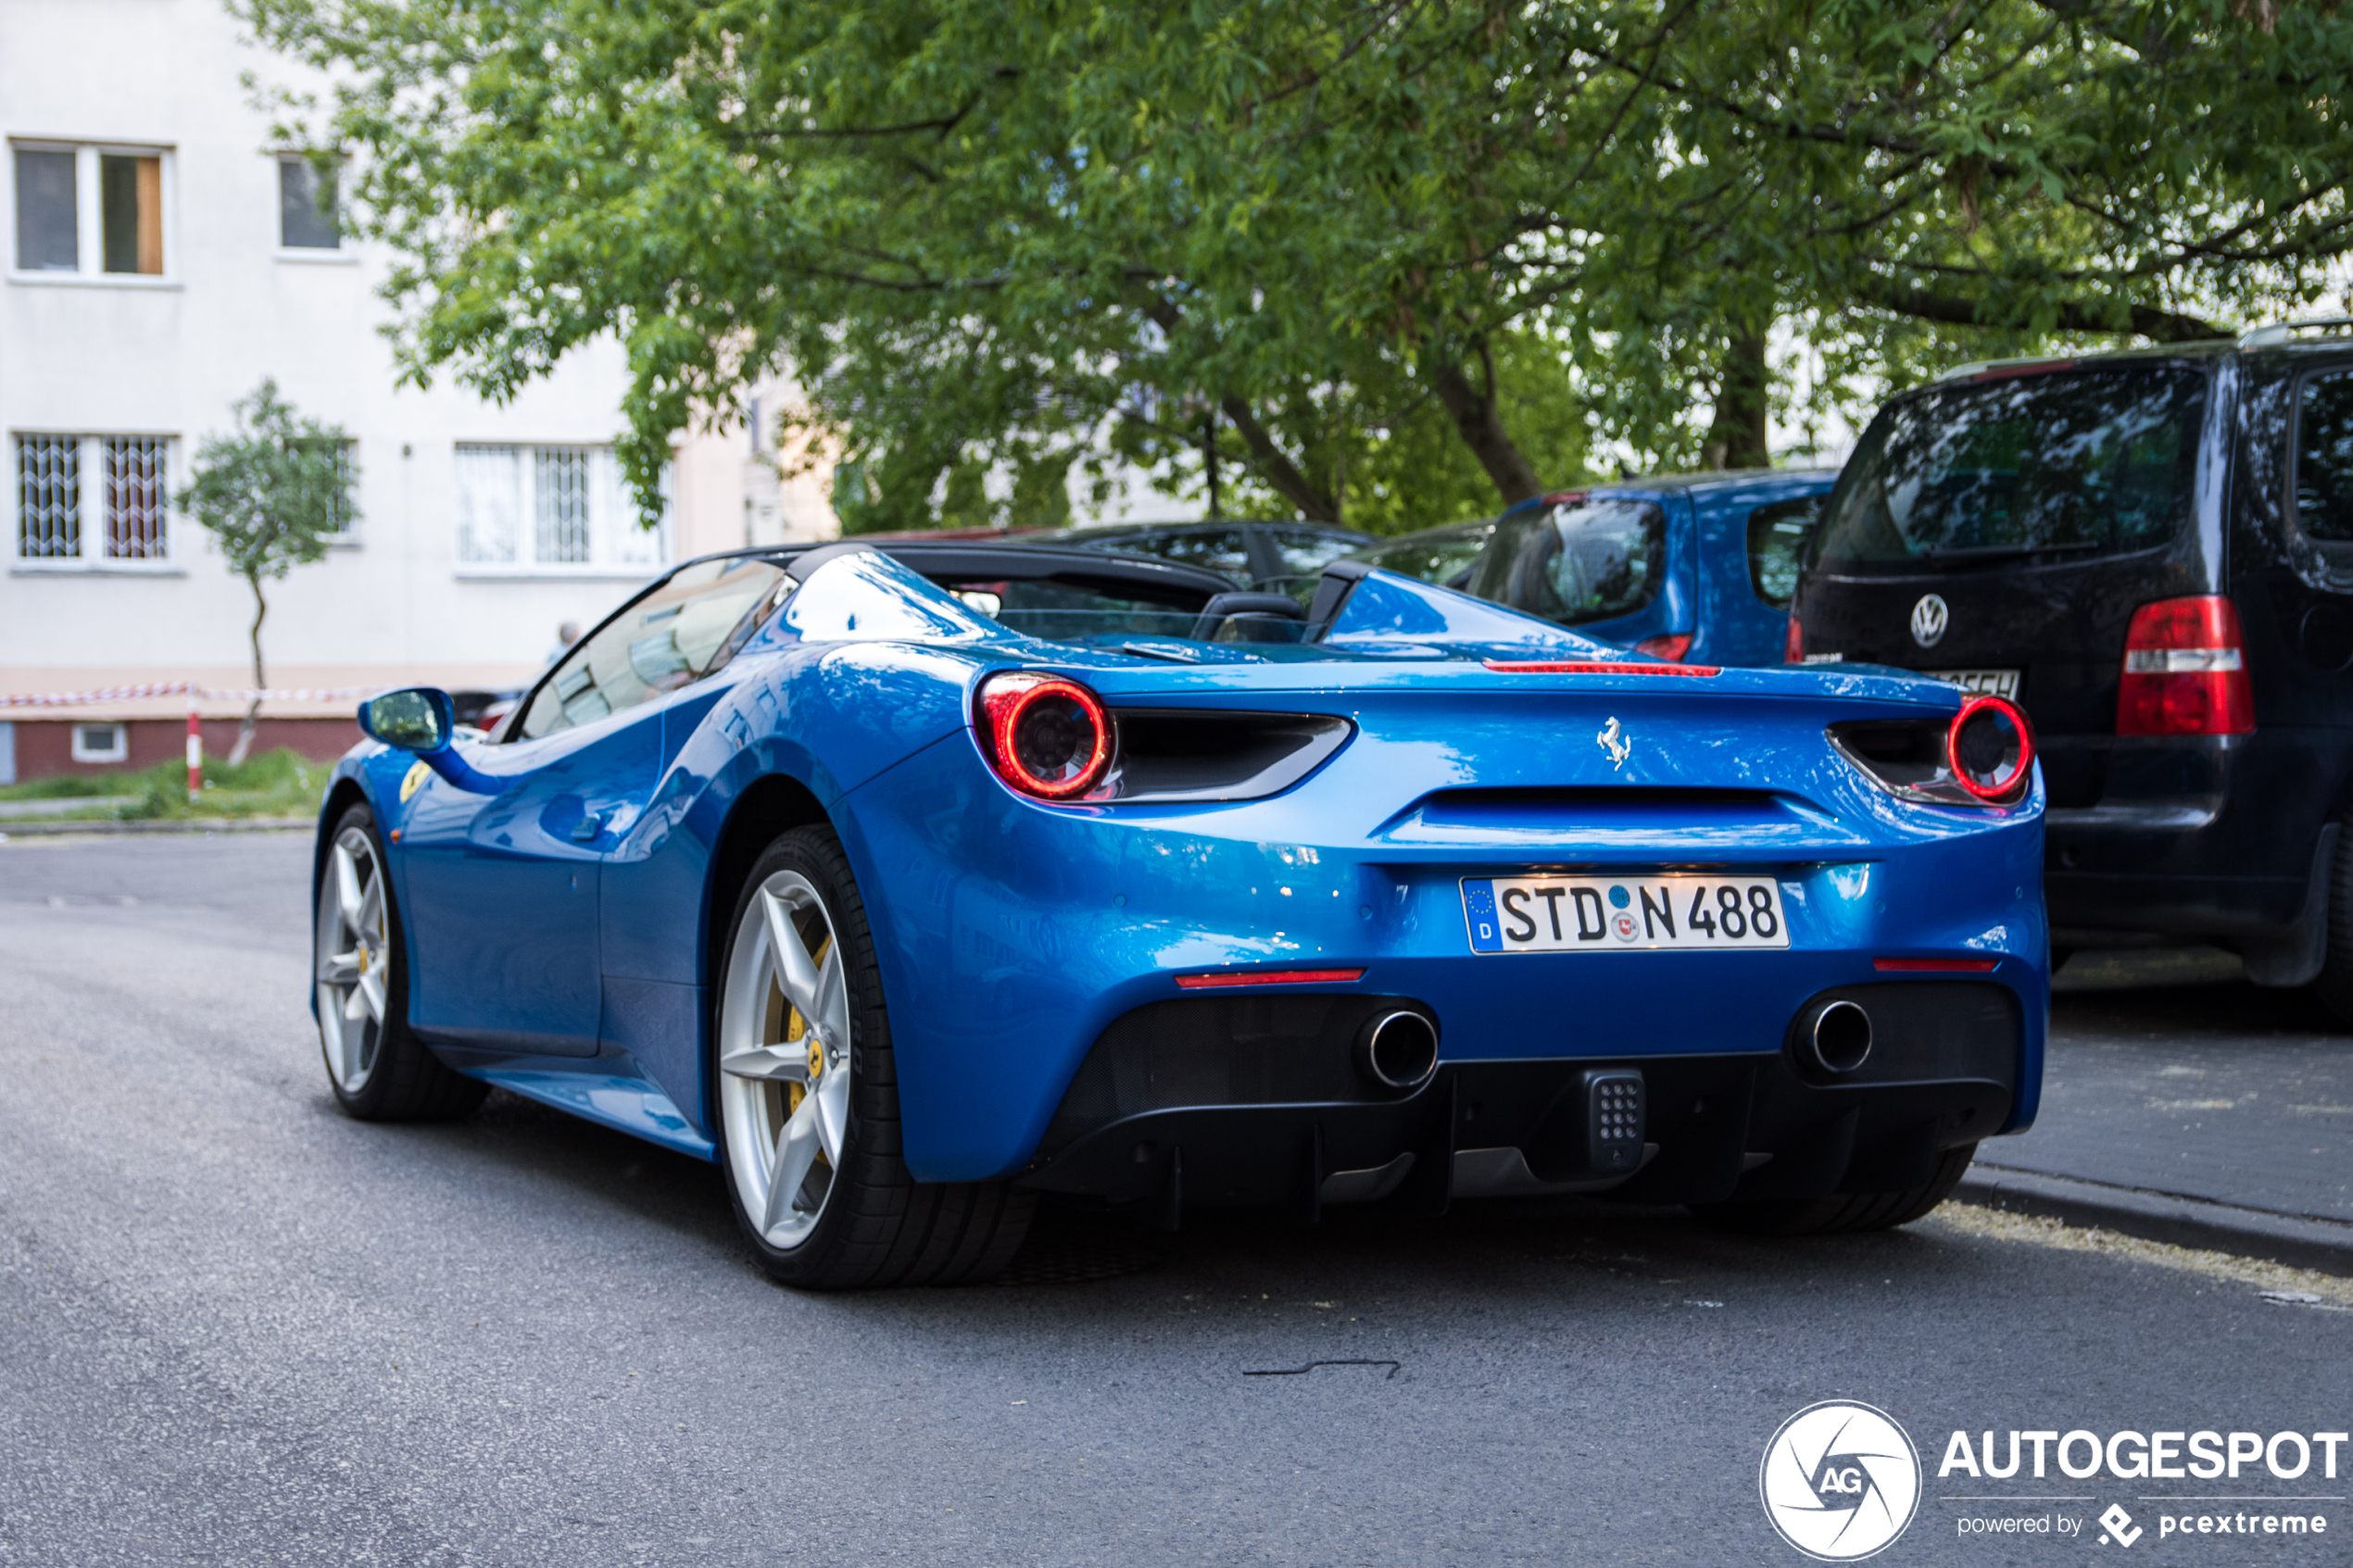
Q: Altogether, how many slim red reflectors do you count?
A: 2